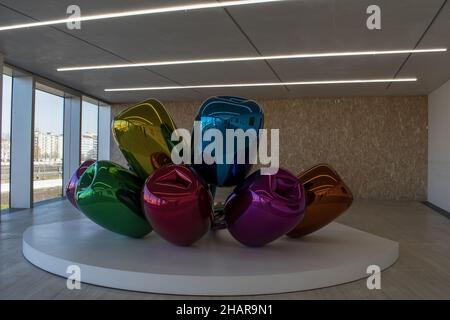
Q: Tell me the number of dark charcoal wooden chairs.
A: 0